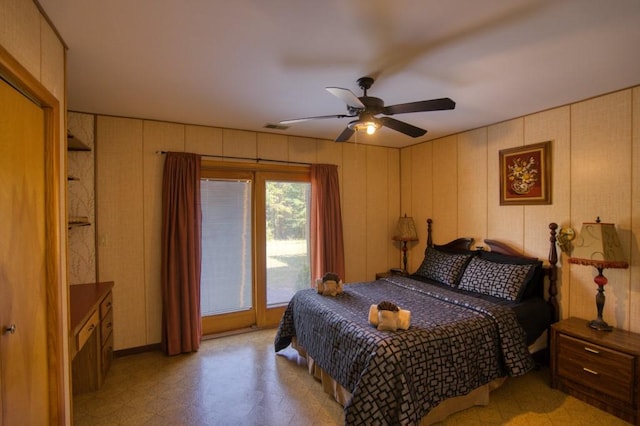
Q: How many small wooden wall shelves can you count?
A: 3